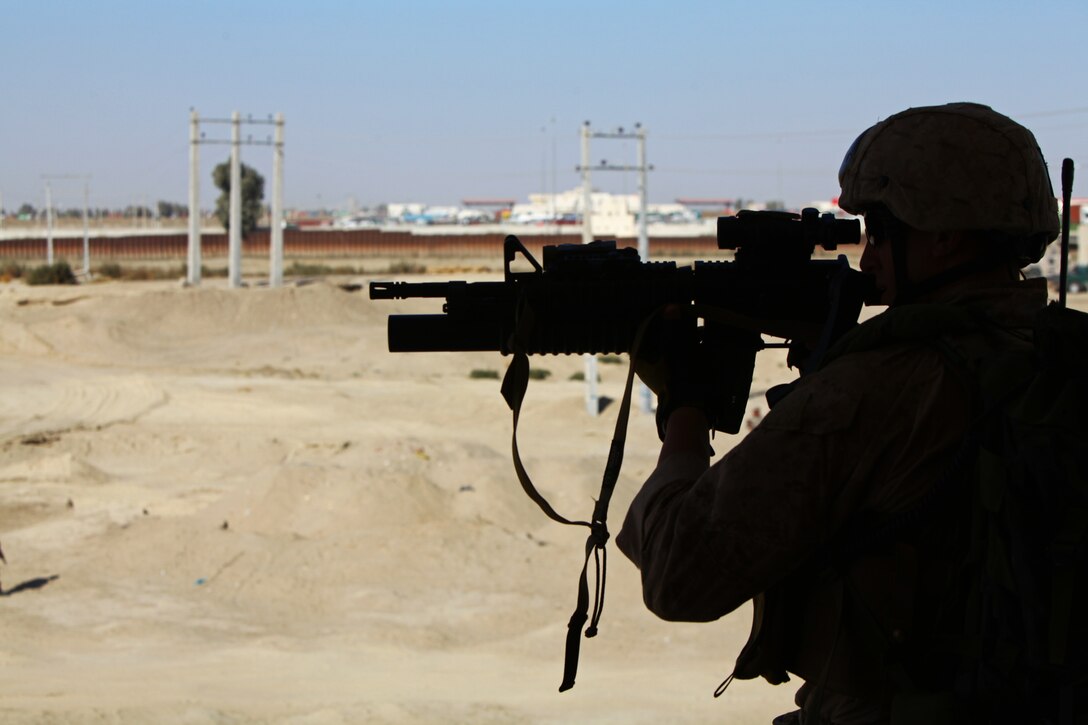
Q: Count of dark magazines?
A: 1